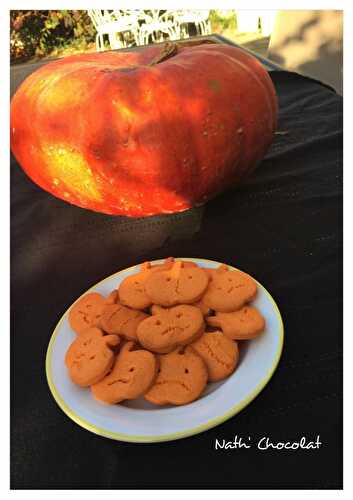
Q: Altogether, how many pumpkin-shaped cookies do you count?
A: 12